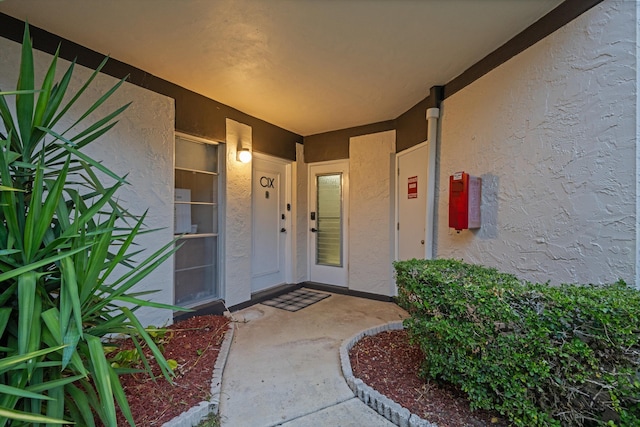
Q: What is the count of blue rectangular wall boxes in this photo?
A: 0